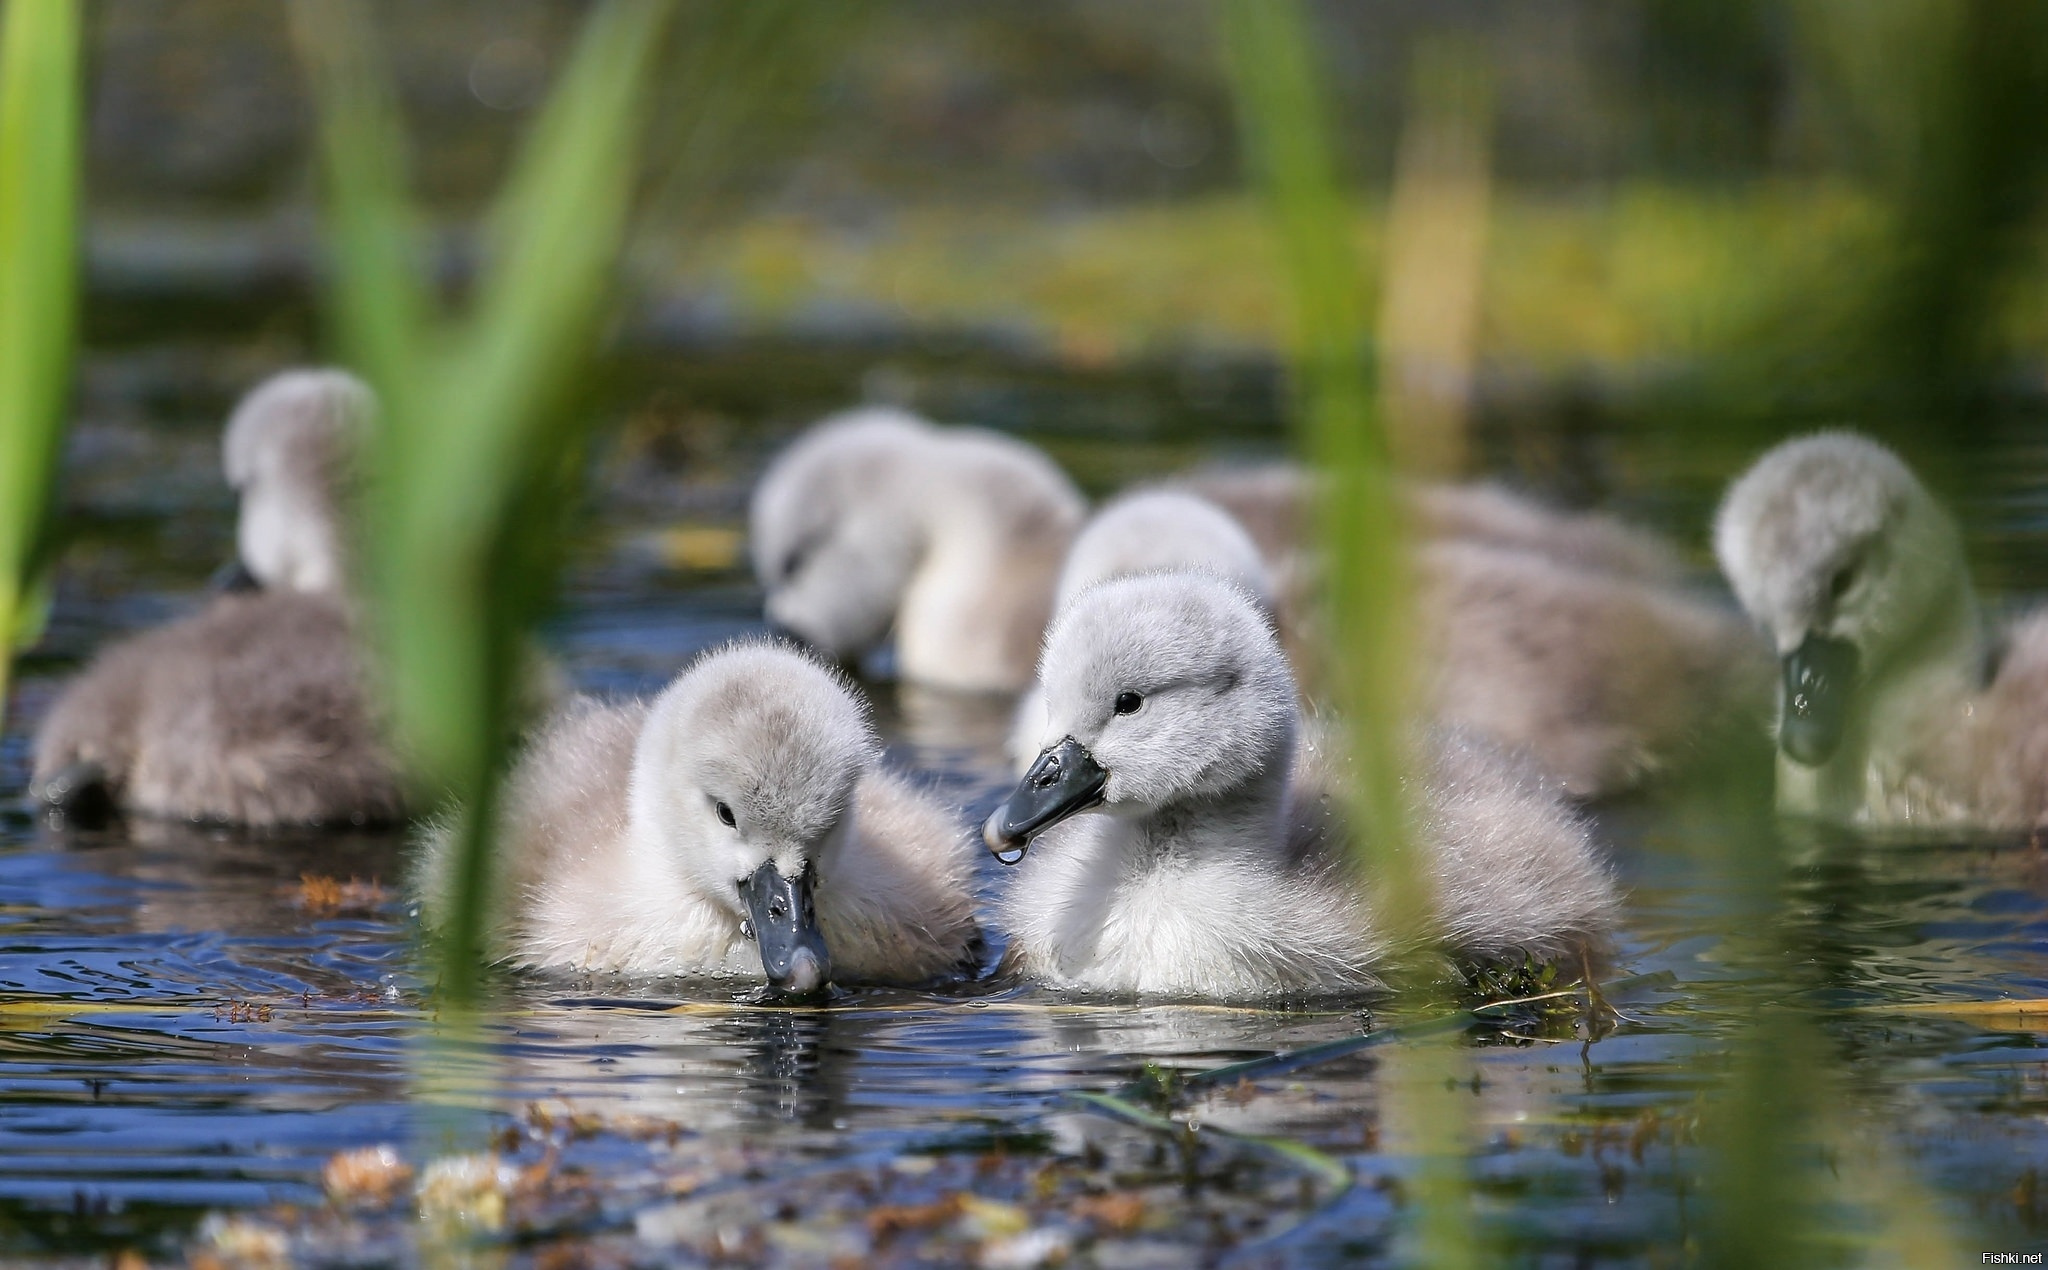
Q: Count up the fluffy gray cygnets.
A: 6